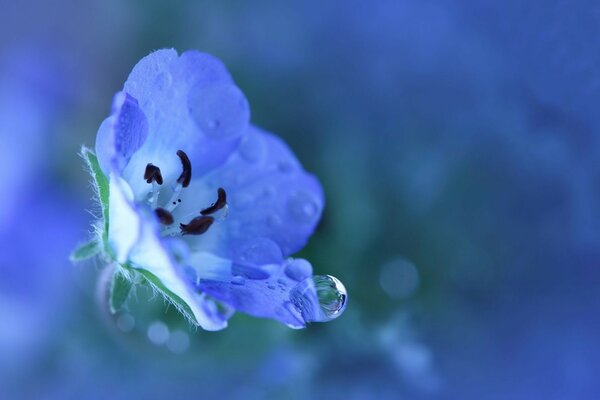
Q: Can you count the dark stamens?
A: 5